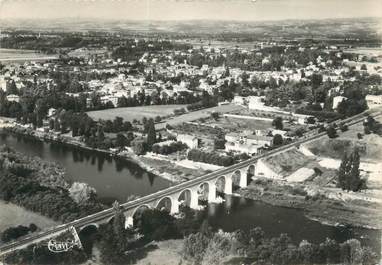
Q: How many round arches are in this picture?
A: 9